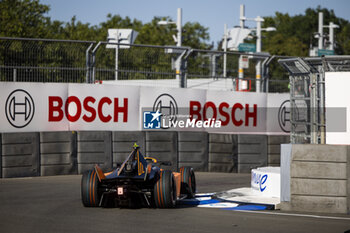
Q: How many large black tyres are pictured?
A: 3